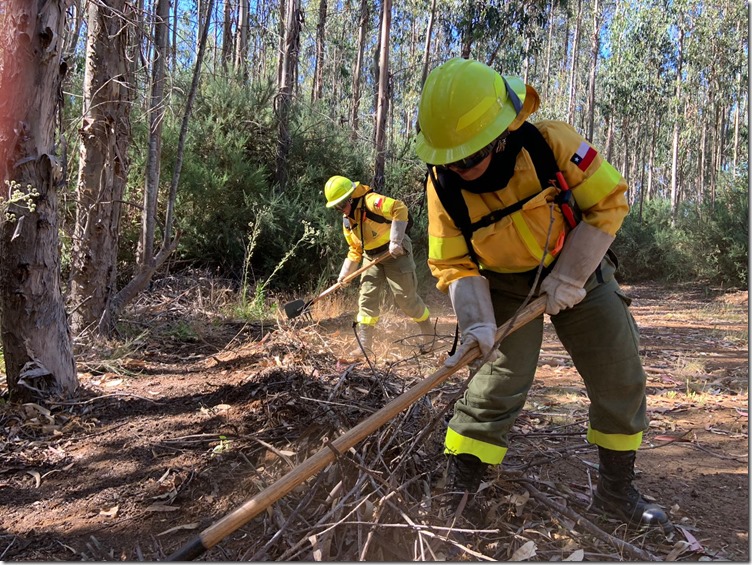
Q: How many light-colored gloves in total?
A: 4